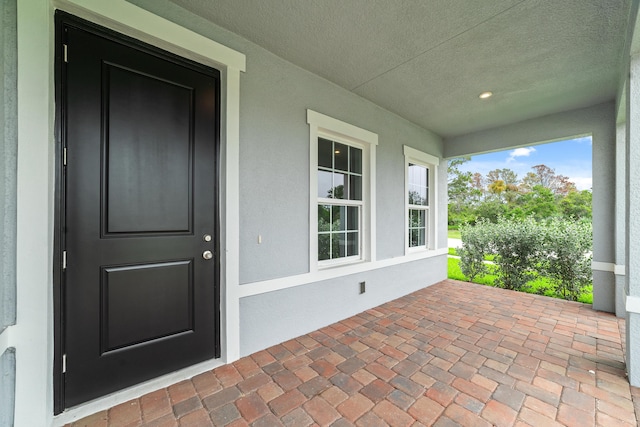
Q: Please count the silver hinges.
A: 4